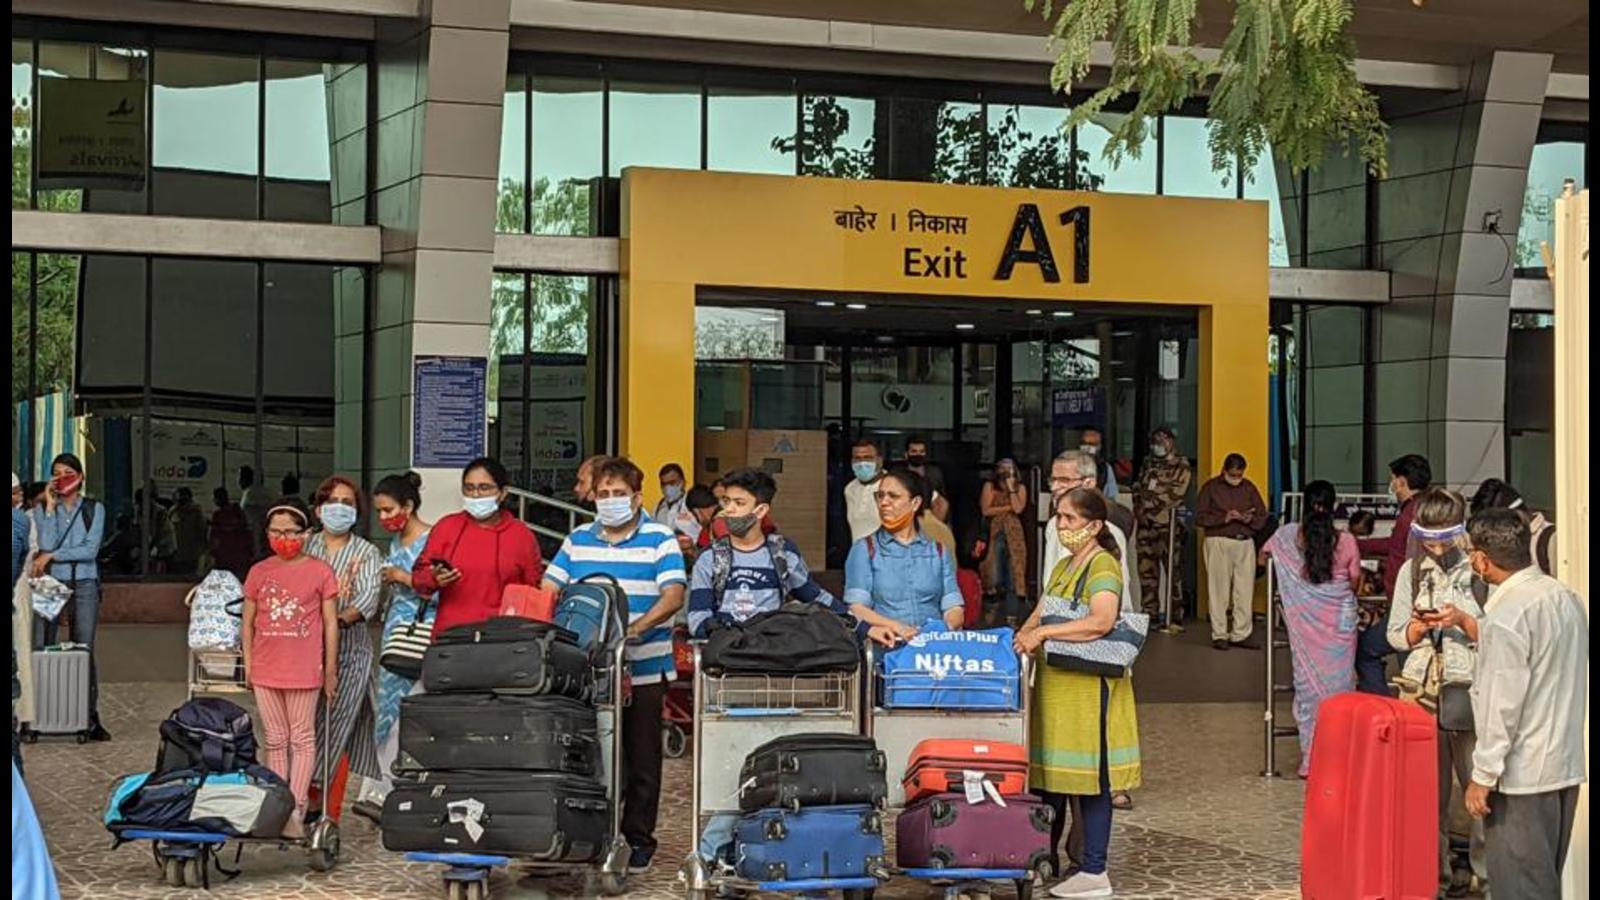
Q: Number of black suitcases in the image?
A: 4